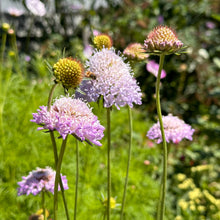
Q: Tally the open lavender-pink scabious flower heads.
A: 4